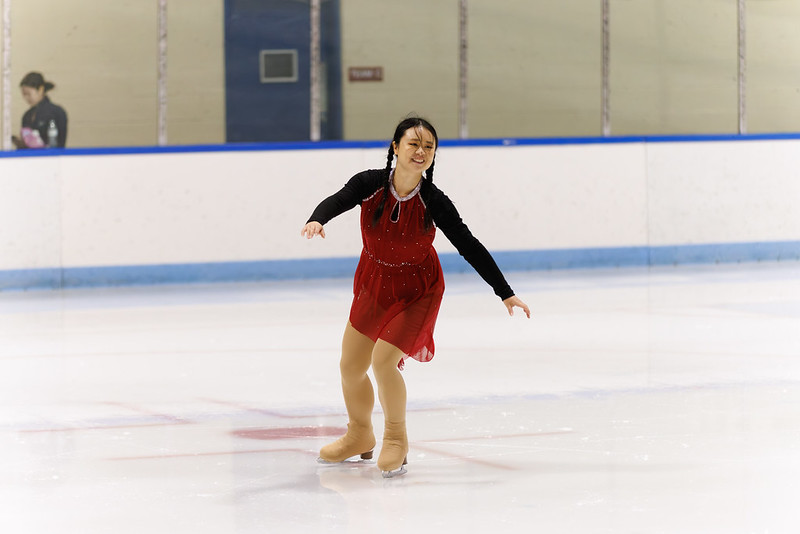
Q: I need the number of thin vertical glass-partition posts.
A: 6